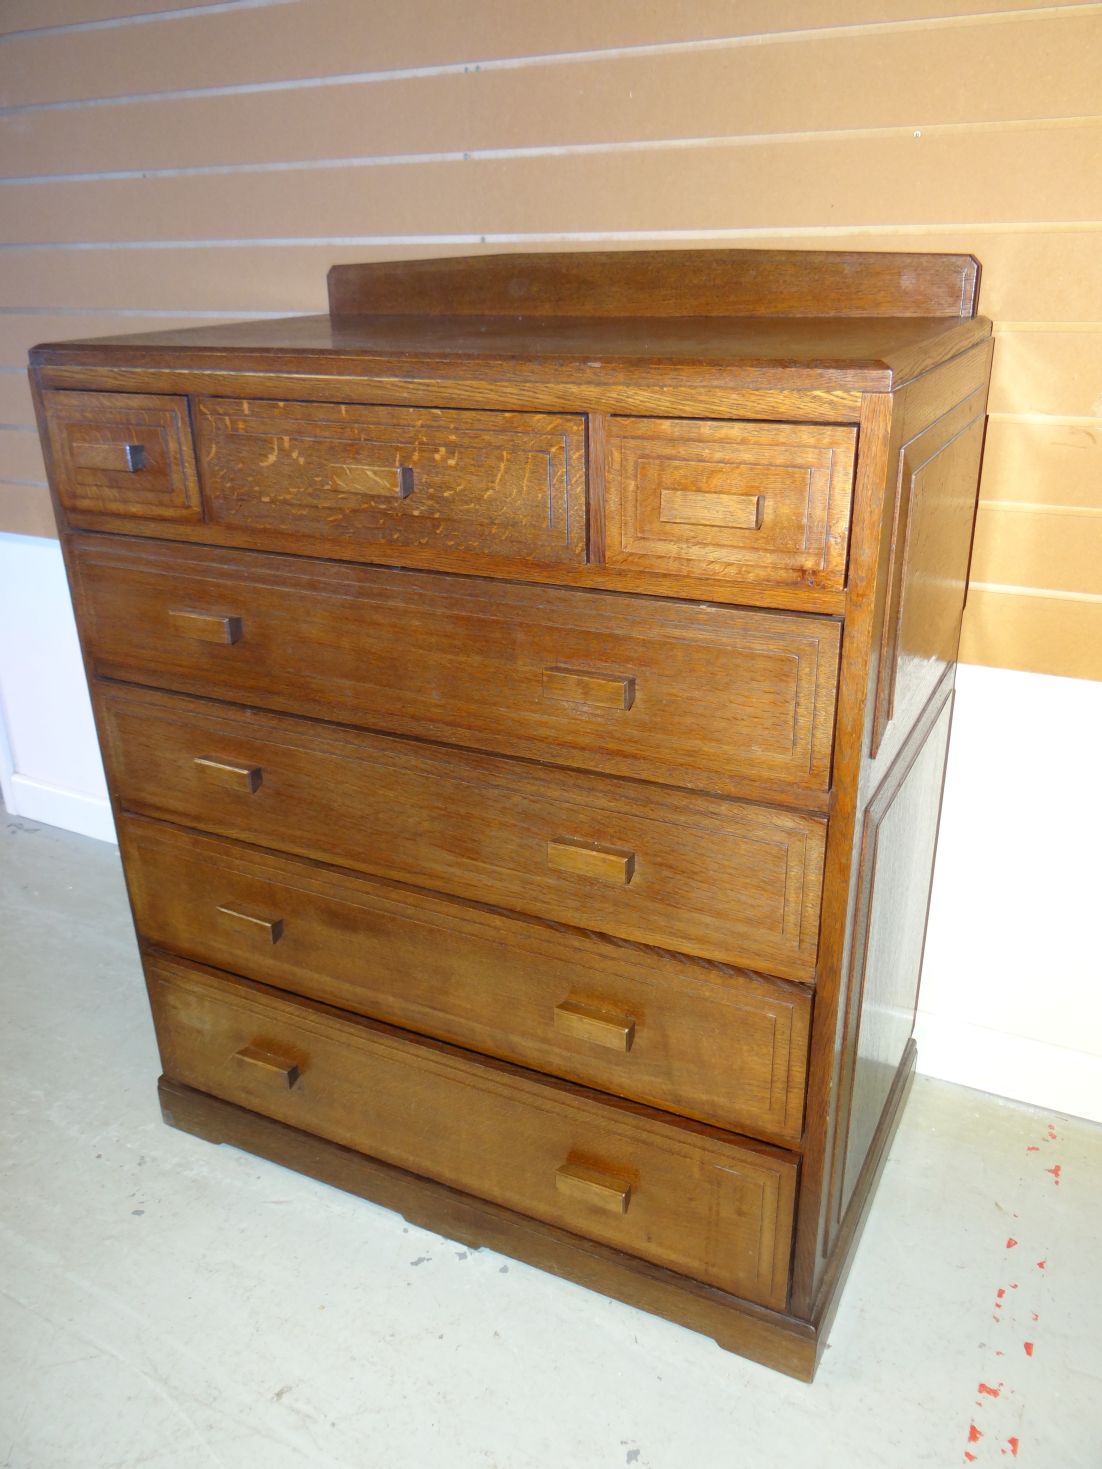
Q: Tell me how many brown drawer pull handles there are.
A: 11